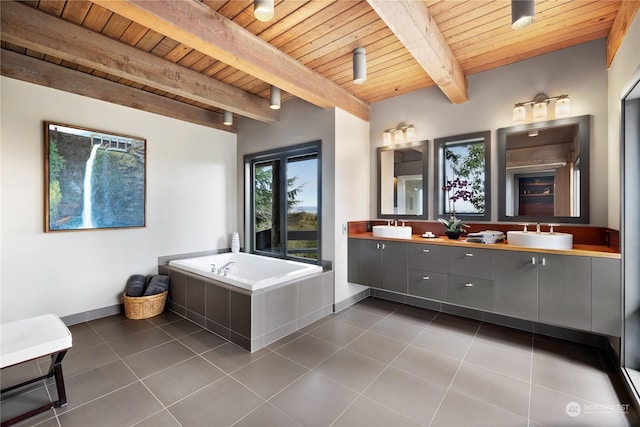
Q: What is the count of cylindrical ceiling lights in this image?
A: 5